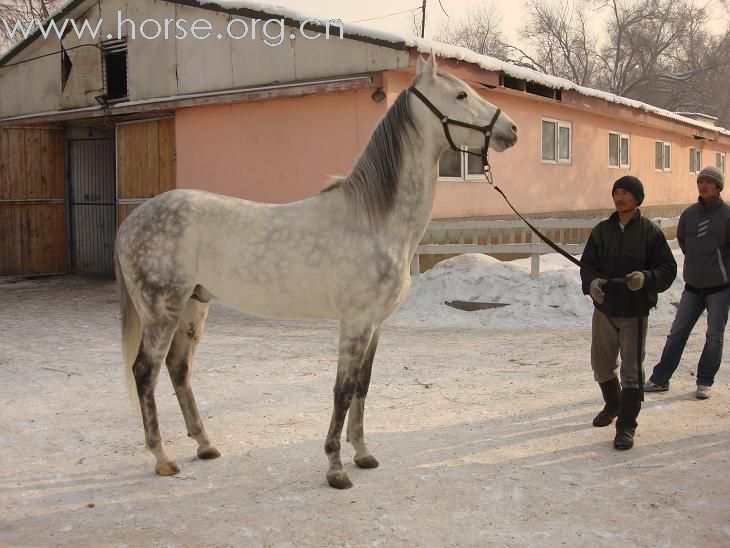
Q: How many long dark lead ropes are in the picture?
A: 1